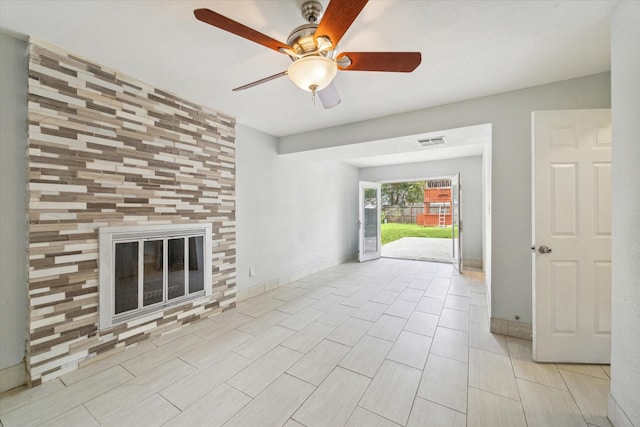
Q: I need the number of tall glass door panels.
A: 2